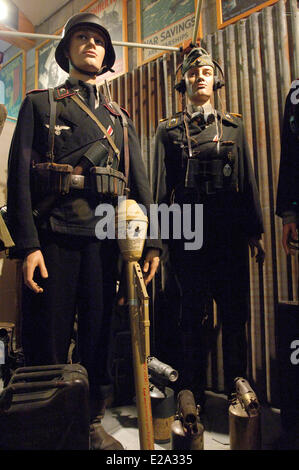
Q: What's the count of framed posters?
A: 5